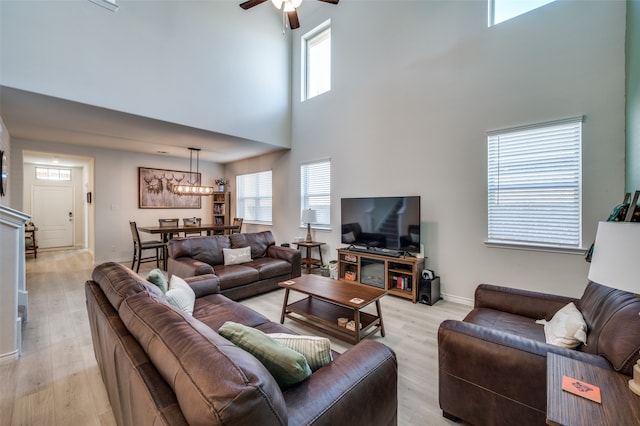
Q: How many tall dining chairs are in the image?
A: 4